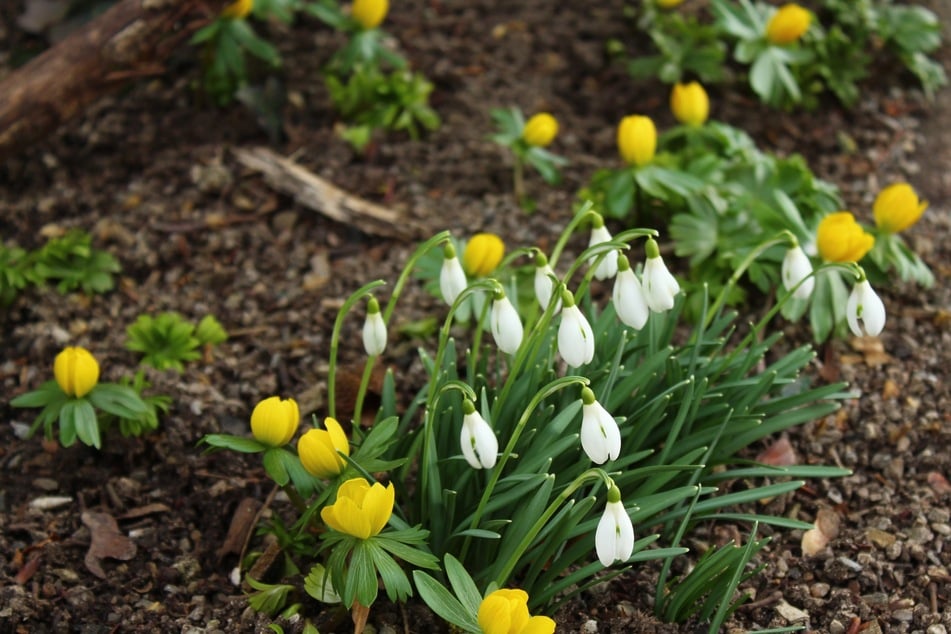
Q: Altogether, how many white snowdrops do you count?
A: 13